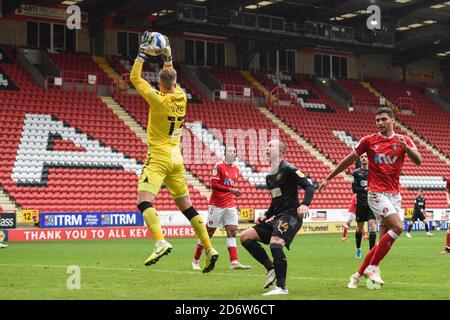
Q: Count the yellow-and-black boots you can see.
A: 2